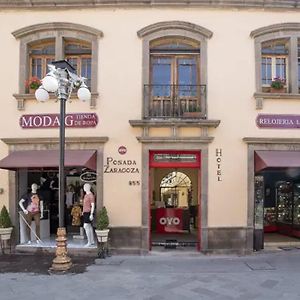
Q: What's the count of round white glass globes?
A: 3